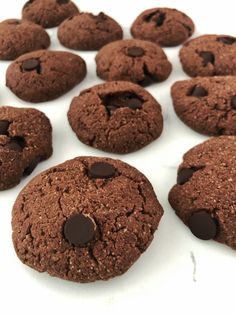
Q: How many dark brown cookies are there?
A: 12